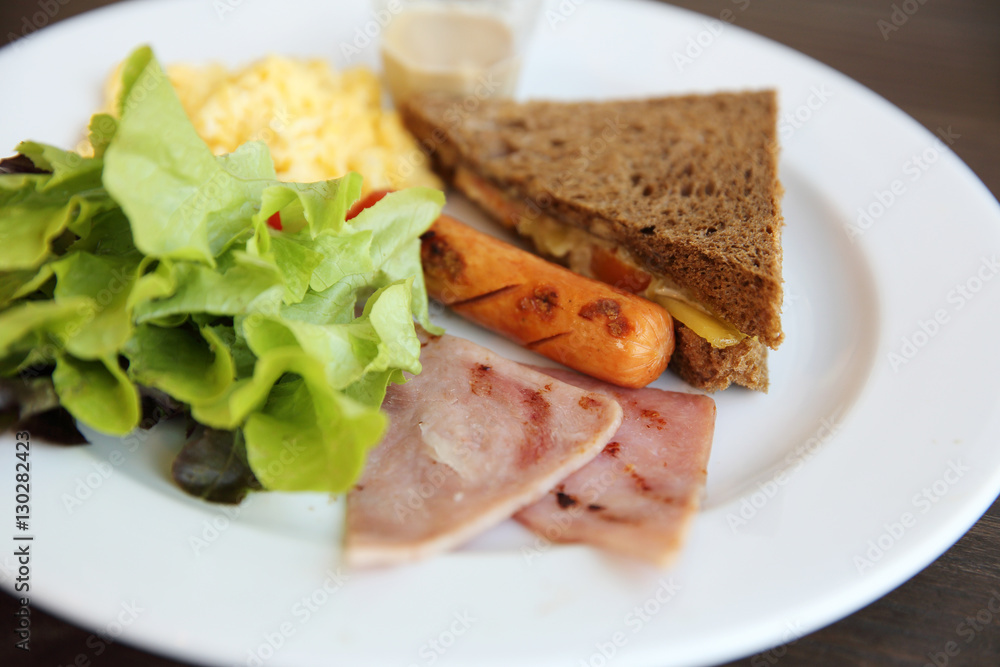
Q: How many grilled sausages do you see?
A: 1